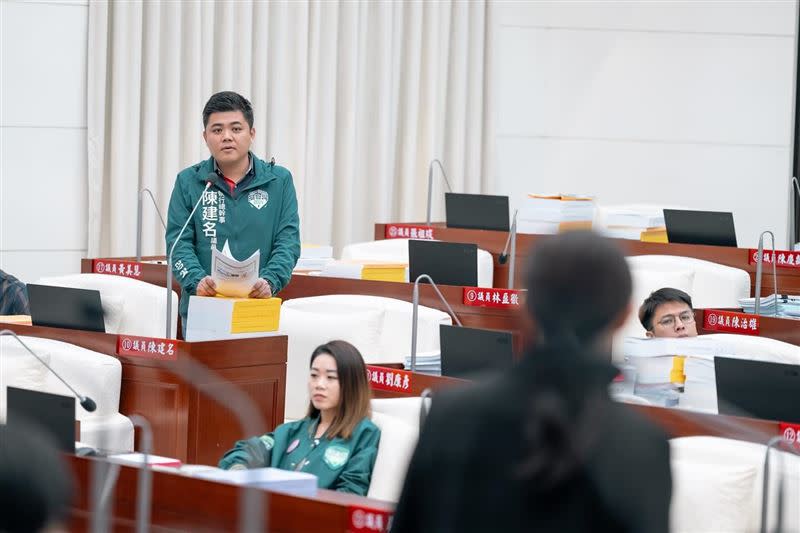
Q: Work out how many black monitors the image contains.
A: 7